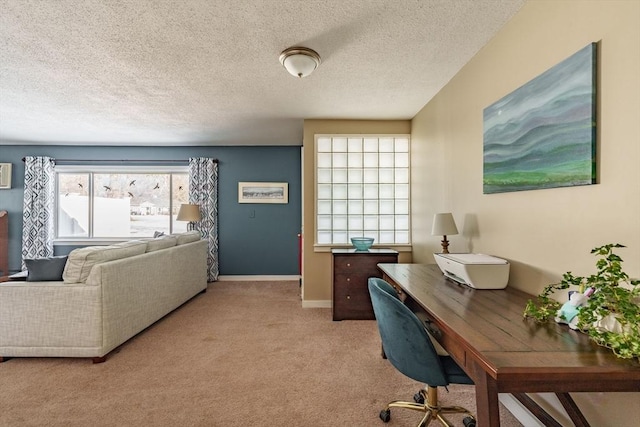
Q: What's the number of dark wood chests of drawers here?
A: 1